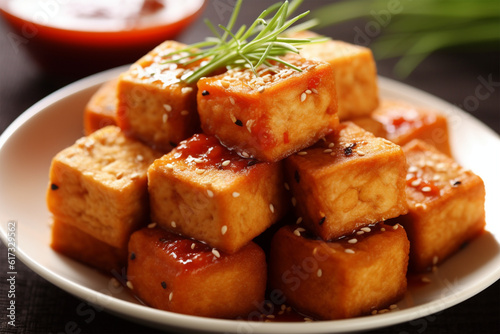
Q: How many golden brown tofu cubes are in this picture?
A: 12